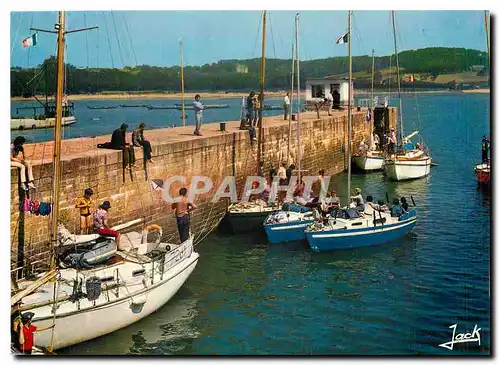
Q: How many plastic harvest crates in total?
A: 0